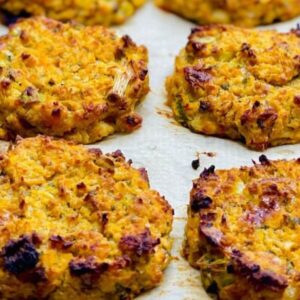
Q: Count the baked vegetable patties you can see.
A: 6